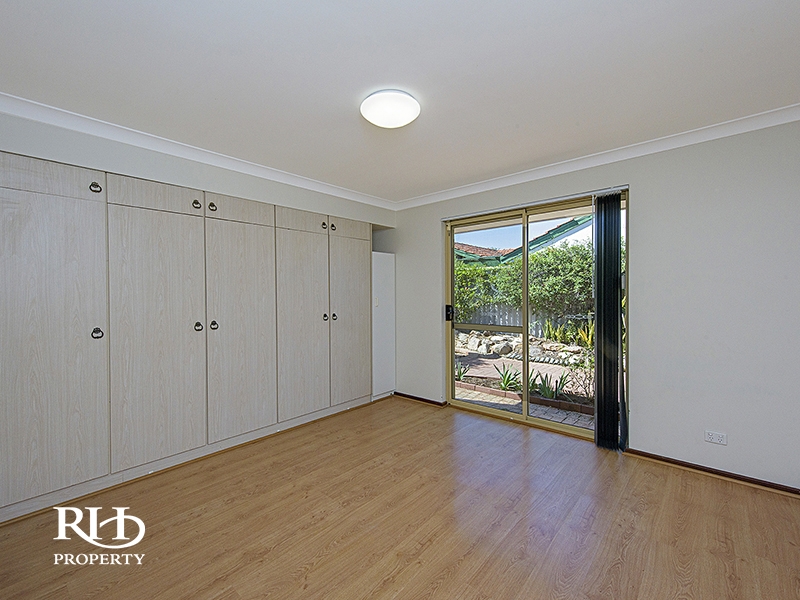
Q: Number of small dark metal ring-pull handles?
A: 10